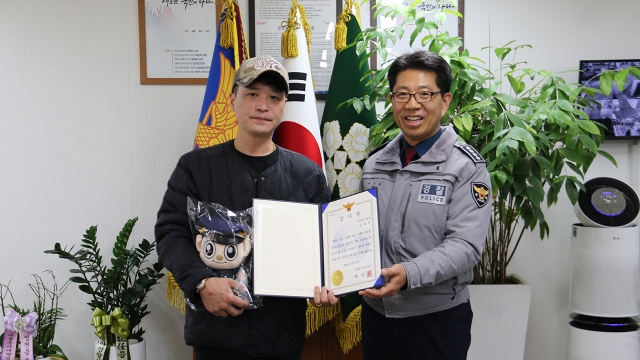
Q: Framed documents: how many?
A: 3